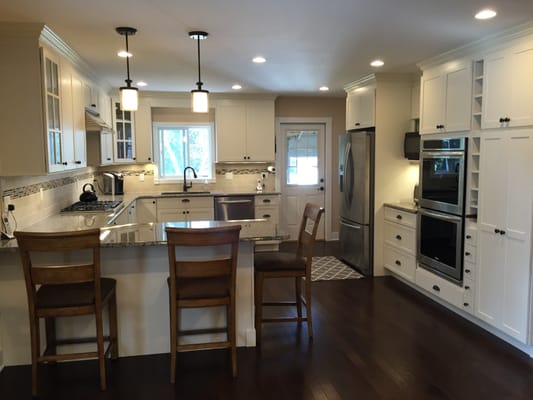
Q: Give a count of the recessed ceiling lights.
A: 7